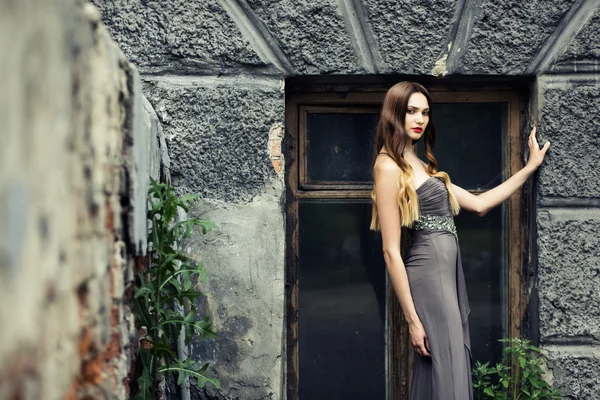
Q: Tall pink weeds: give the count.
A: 0